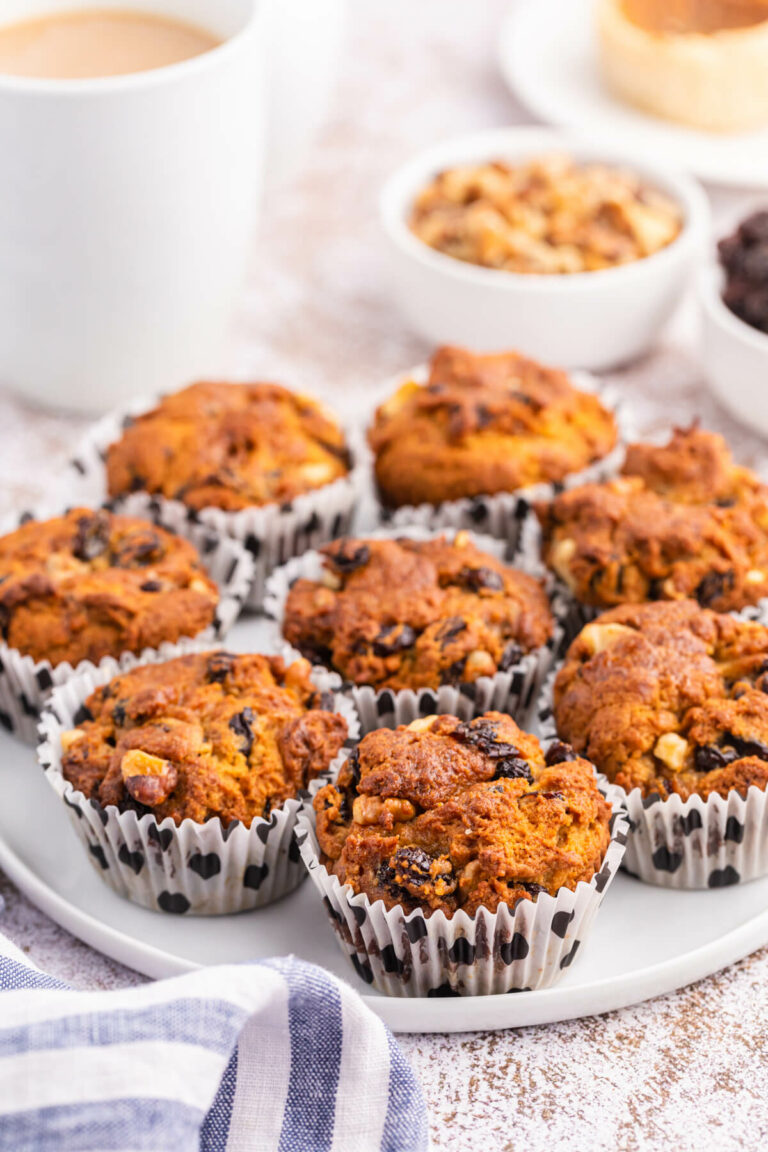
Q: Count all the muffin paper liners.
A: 8